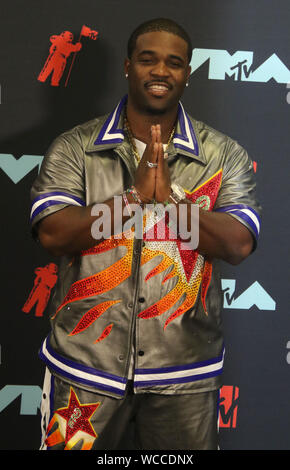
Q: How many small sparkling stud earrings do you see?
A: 2